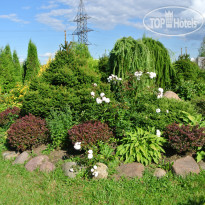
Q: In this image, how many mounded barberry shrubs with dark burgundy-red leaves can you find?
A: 4